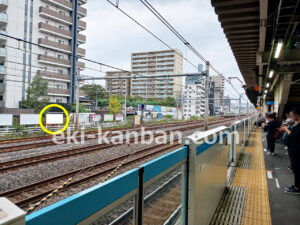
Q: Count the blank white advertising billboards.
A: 3